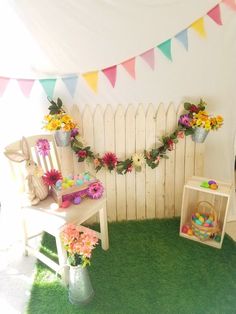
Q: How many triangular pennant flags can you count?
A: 13